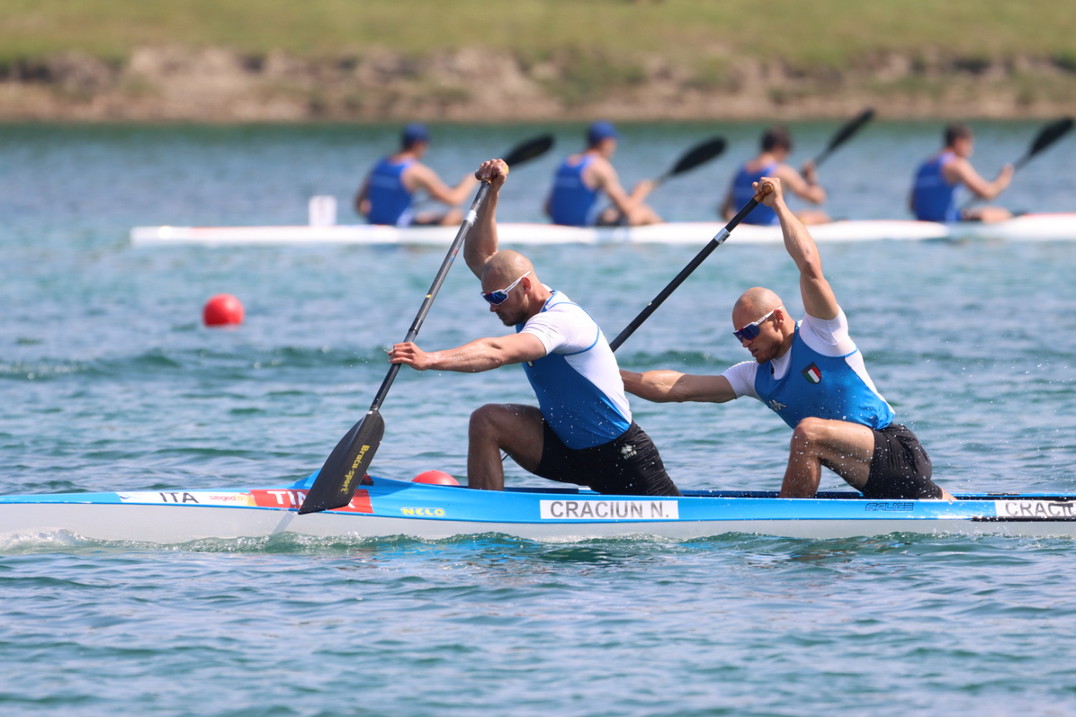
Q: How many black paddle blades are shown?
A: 5